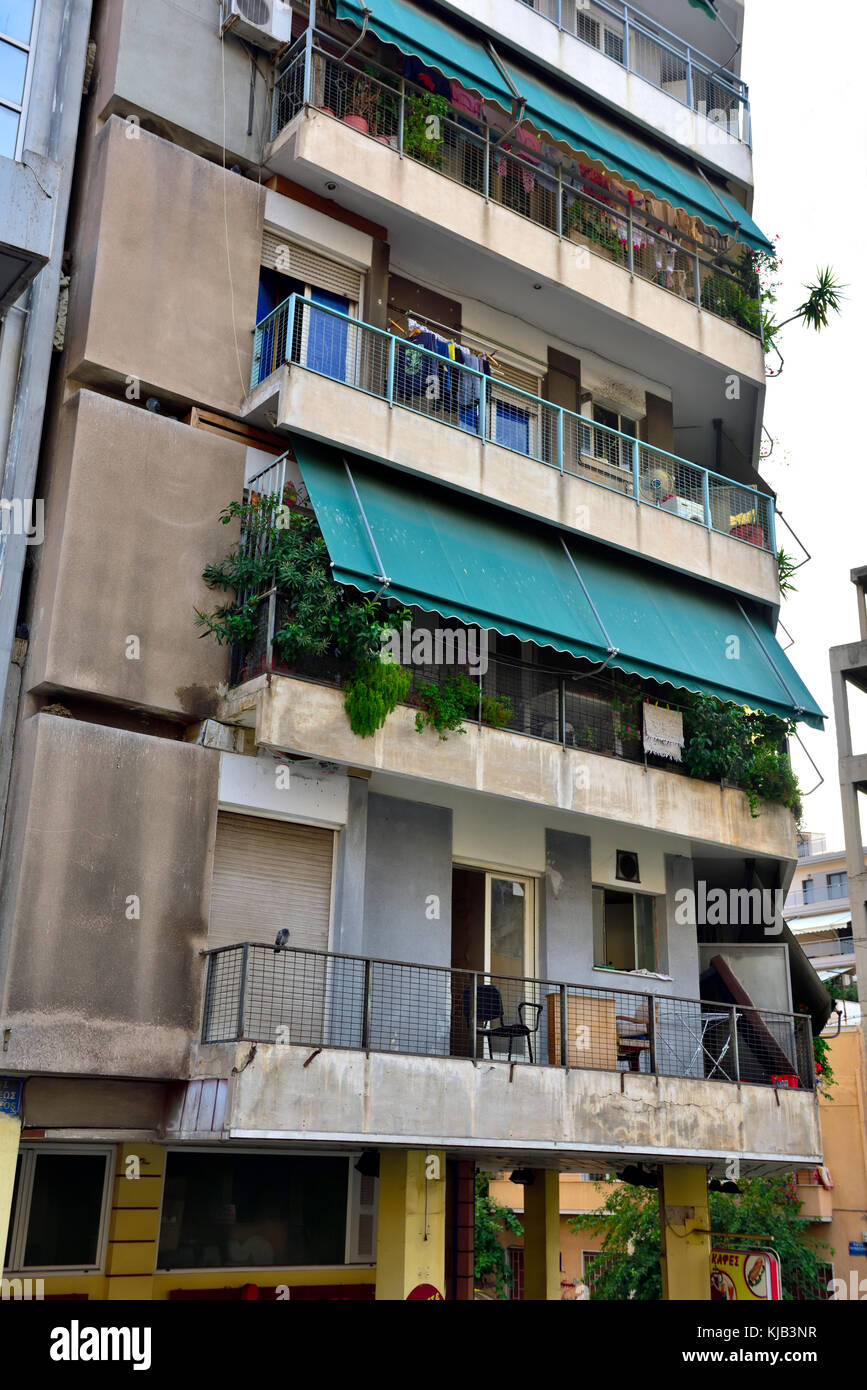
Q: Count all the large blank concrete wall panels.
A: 4